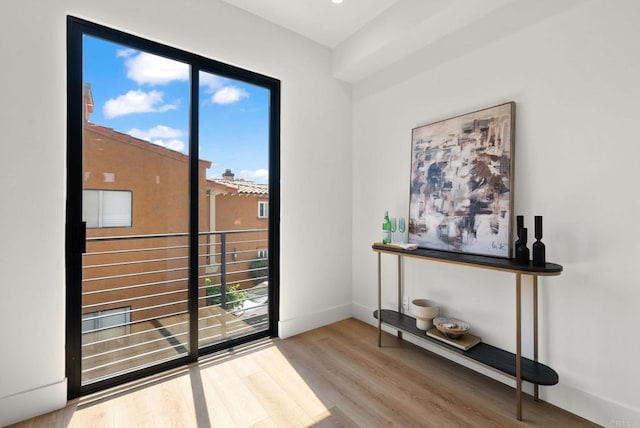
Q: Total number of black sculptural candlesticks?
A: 3